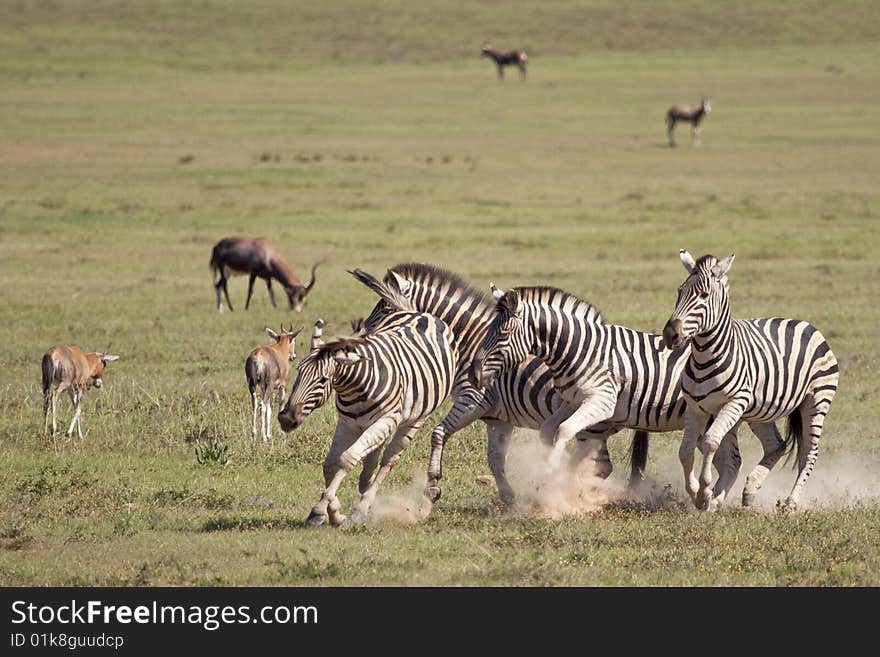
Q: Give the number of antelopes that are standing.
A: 5